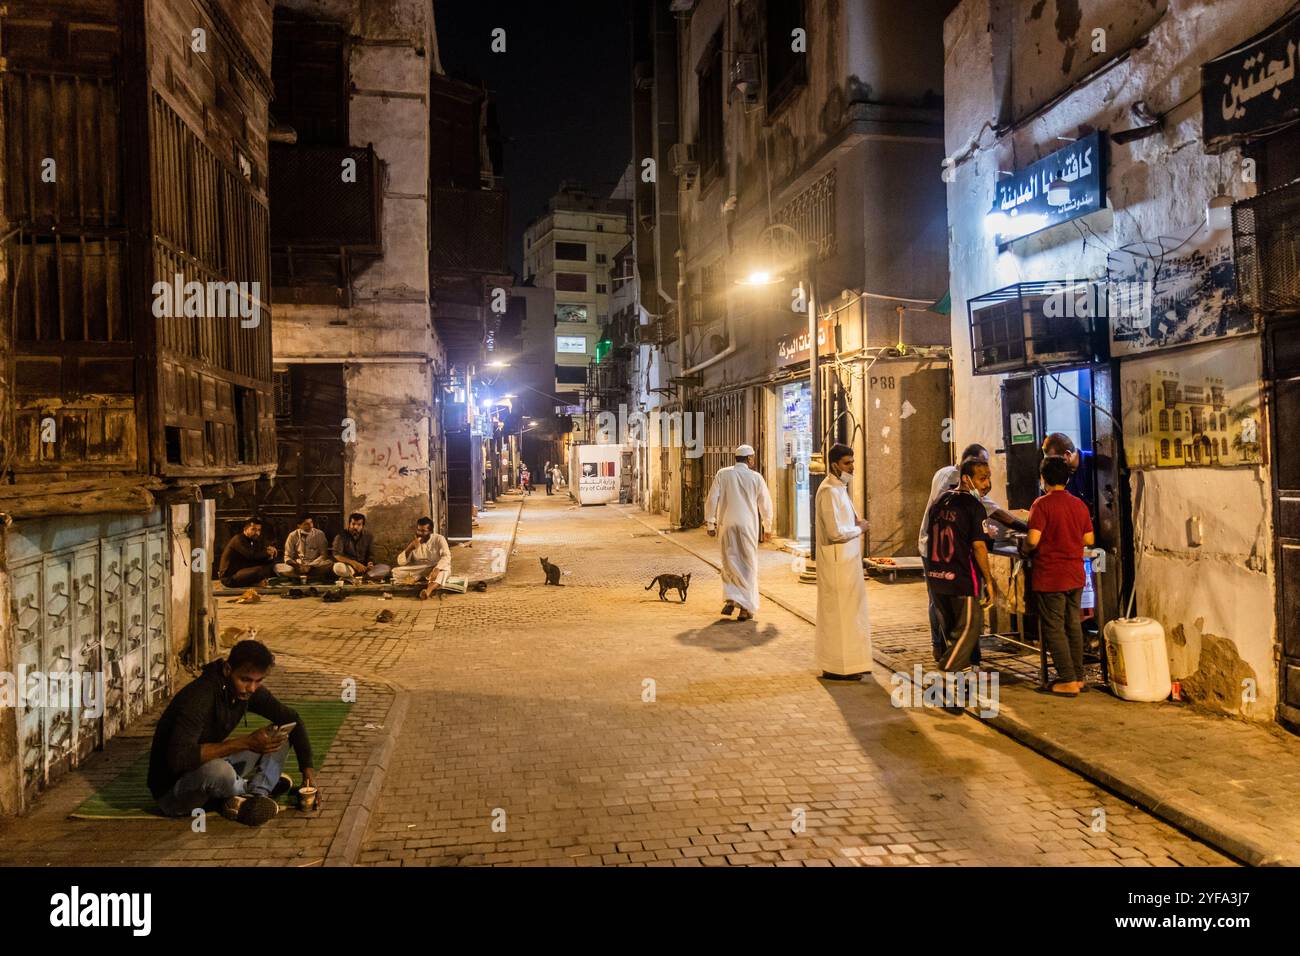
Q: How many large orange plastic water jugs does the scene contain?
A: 0